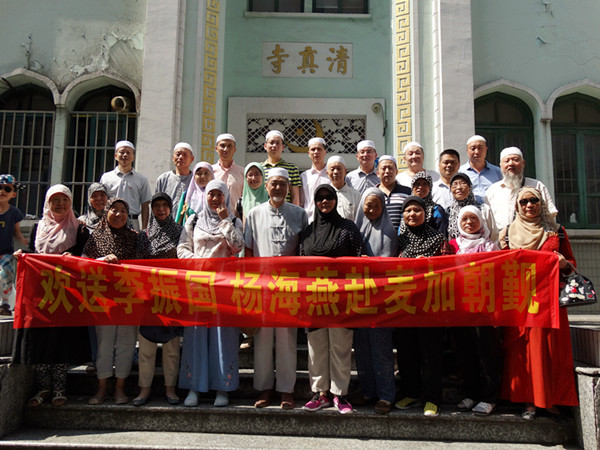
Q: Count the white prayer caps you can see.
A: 12